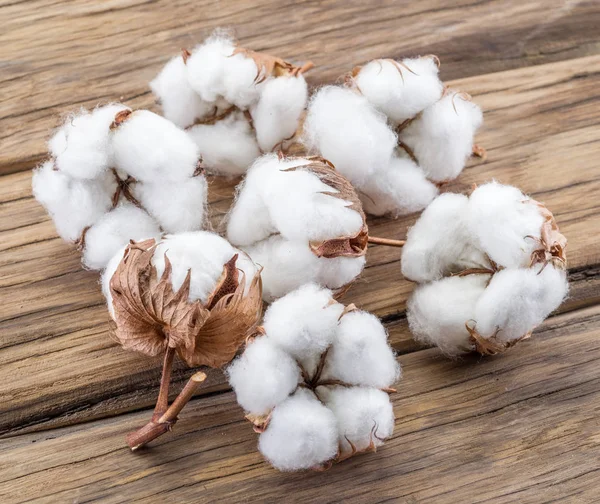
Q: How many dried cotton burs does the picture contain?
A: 7